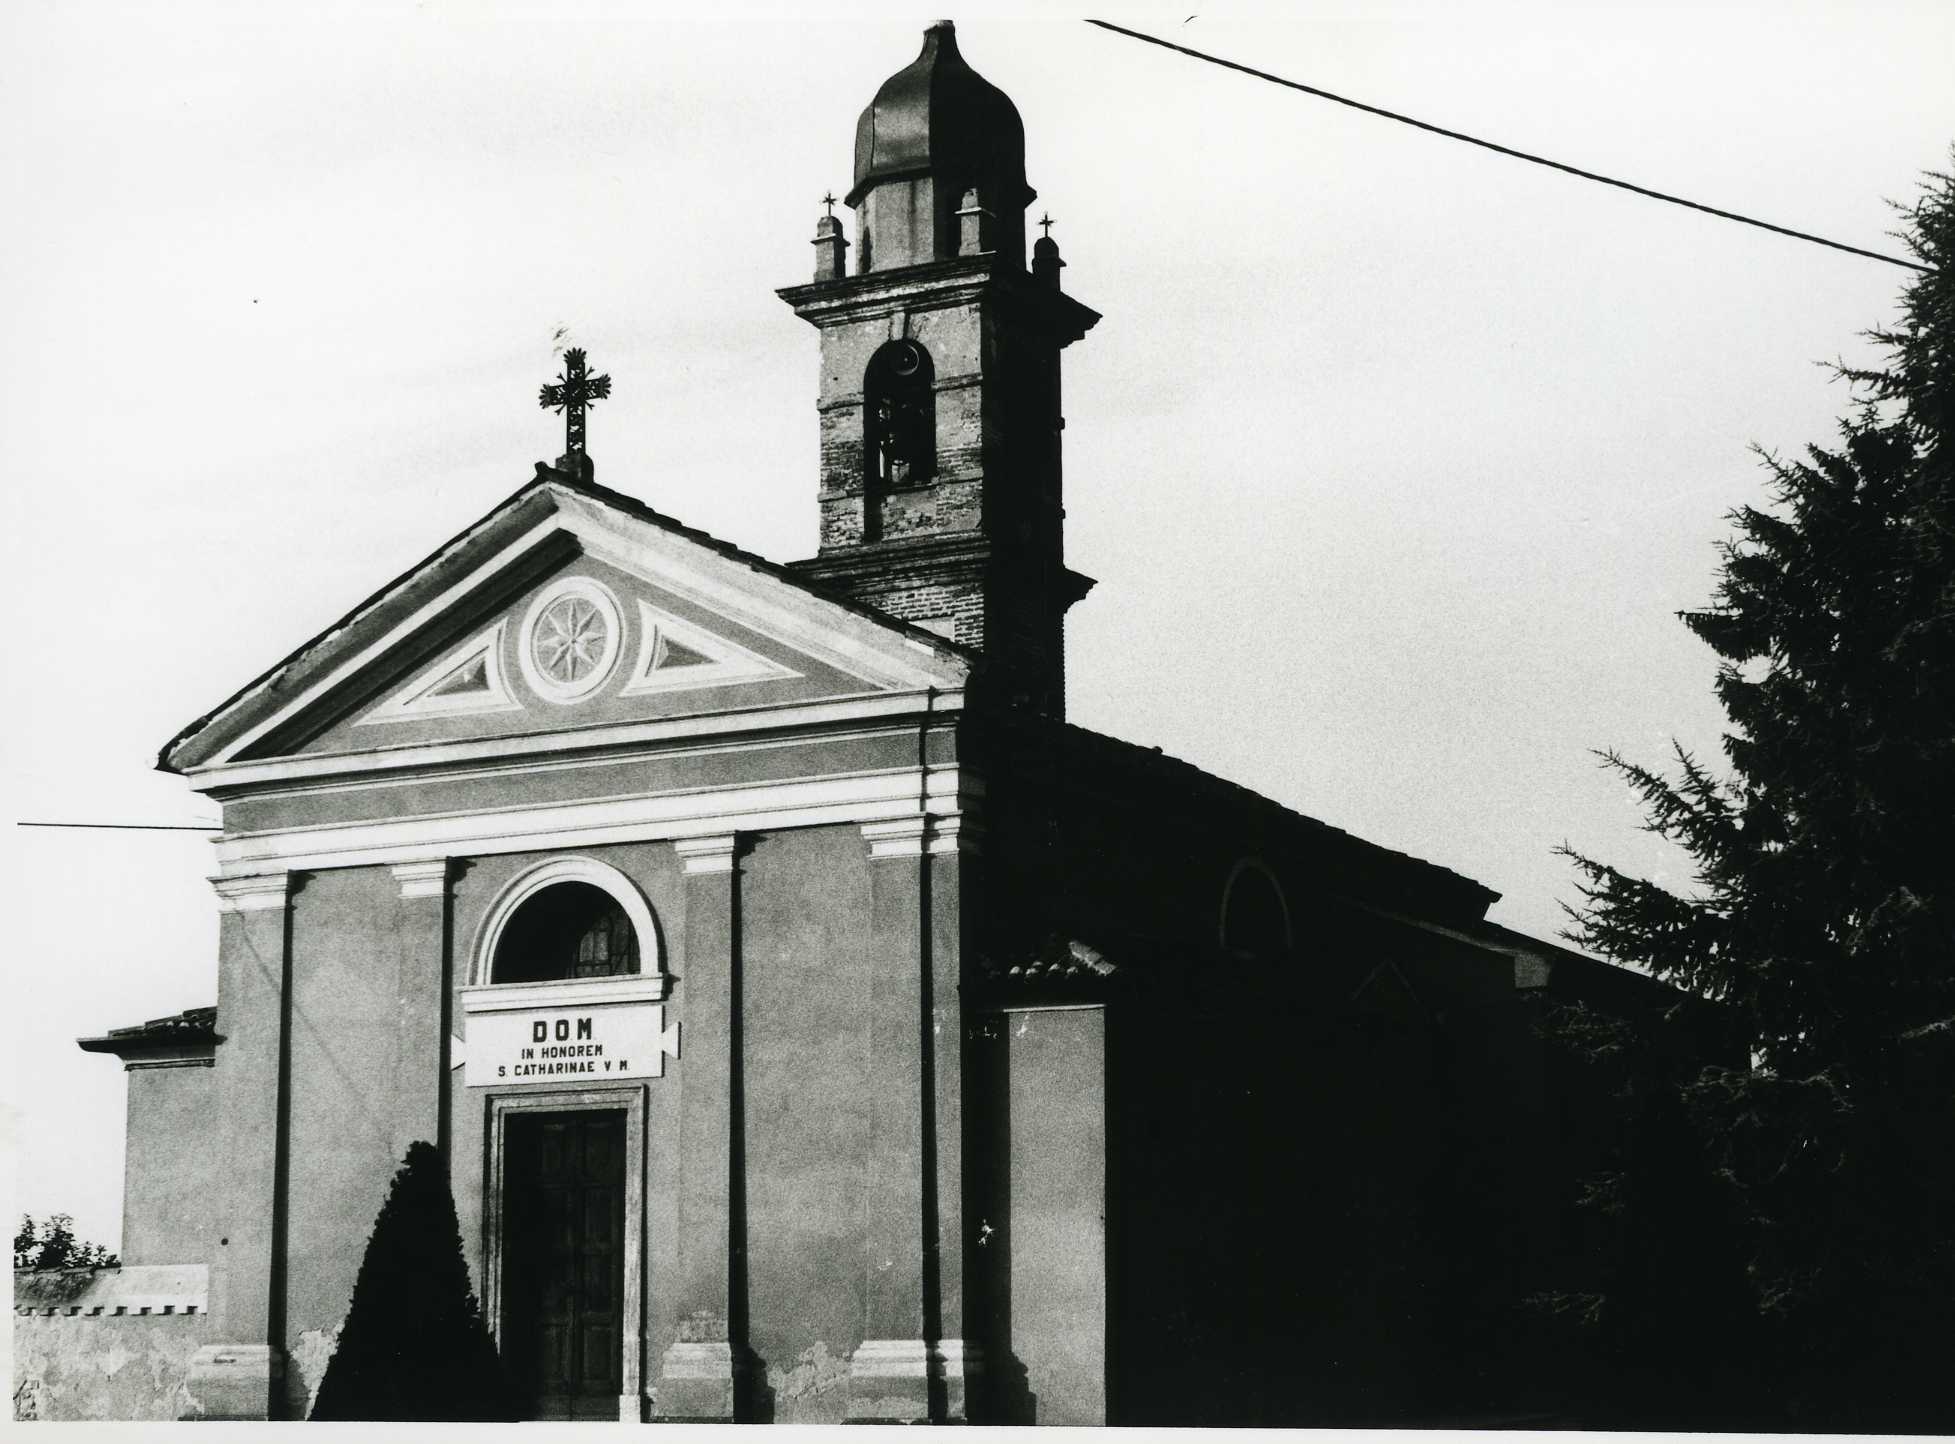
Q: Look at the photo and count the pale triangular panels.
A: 2